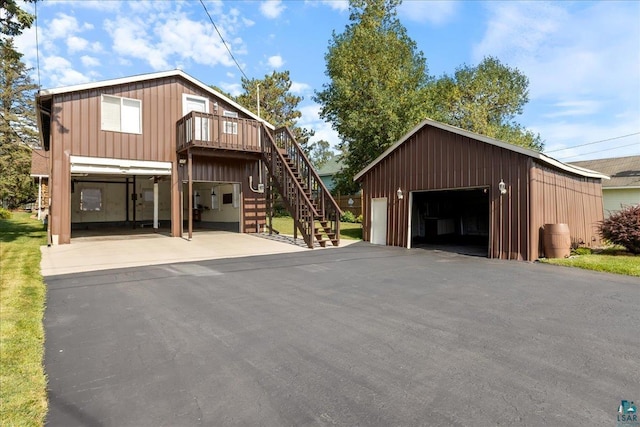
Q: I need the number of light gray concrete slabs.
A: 1